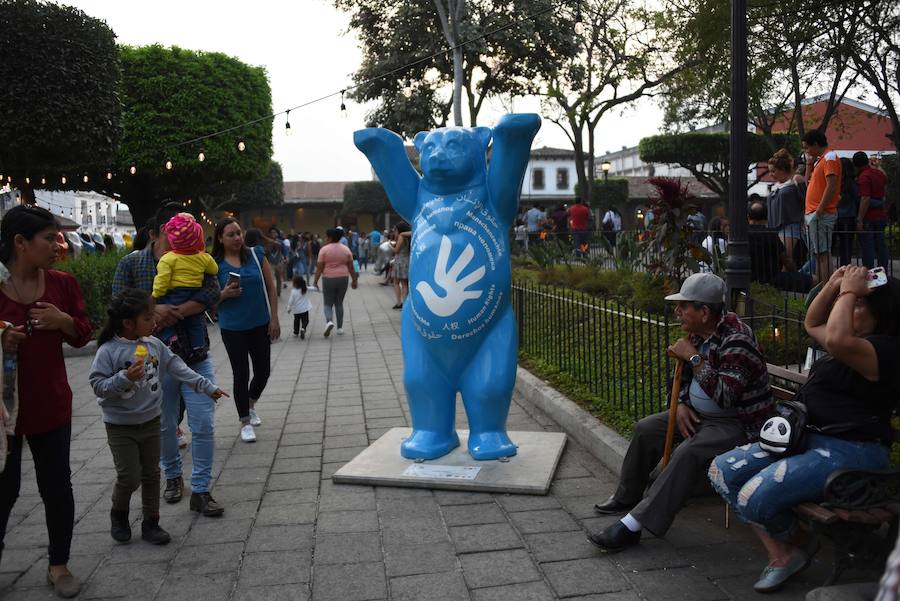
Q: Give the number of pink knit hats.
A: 1